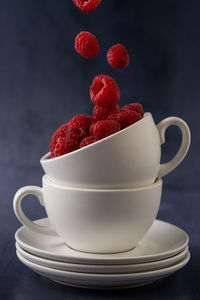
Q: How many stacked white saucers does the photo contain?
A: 3